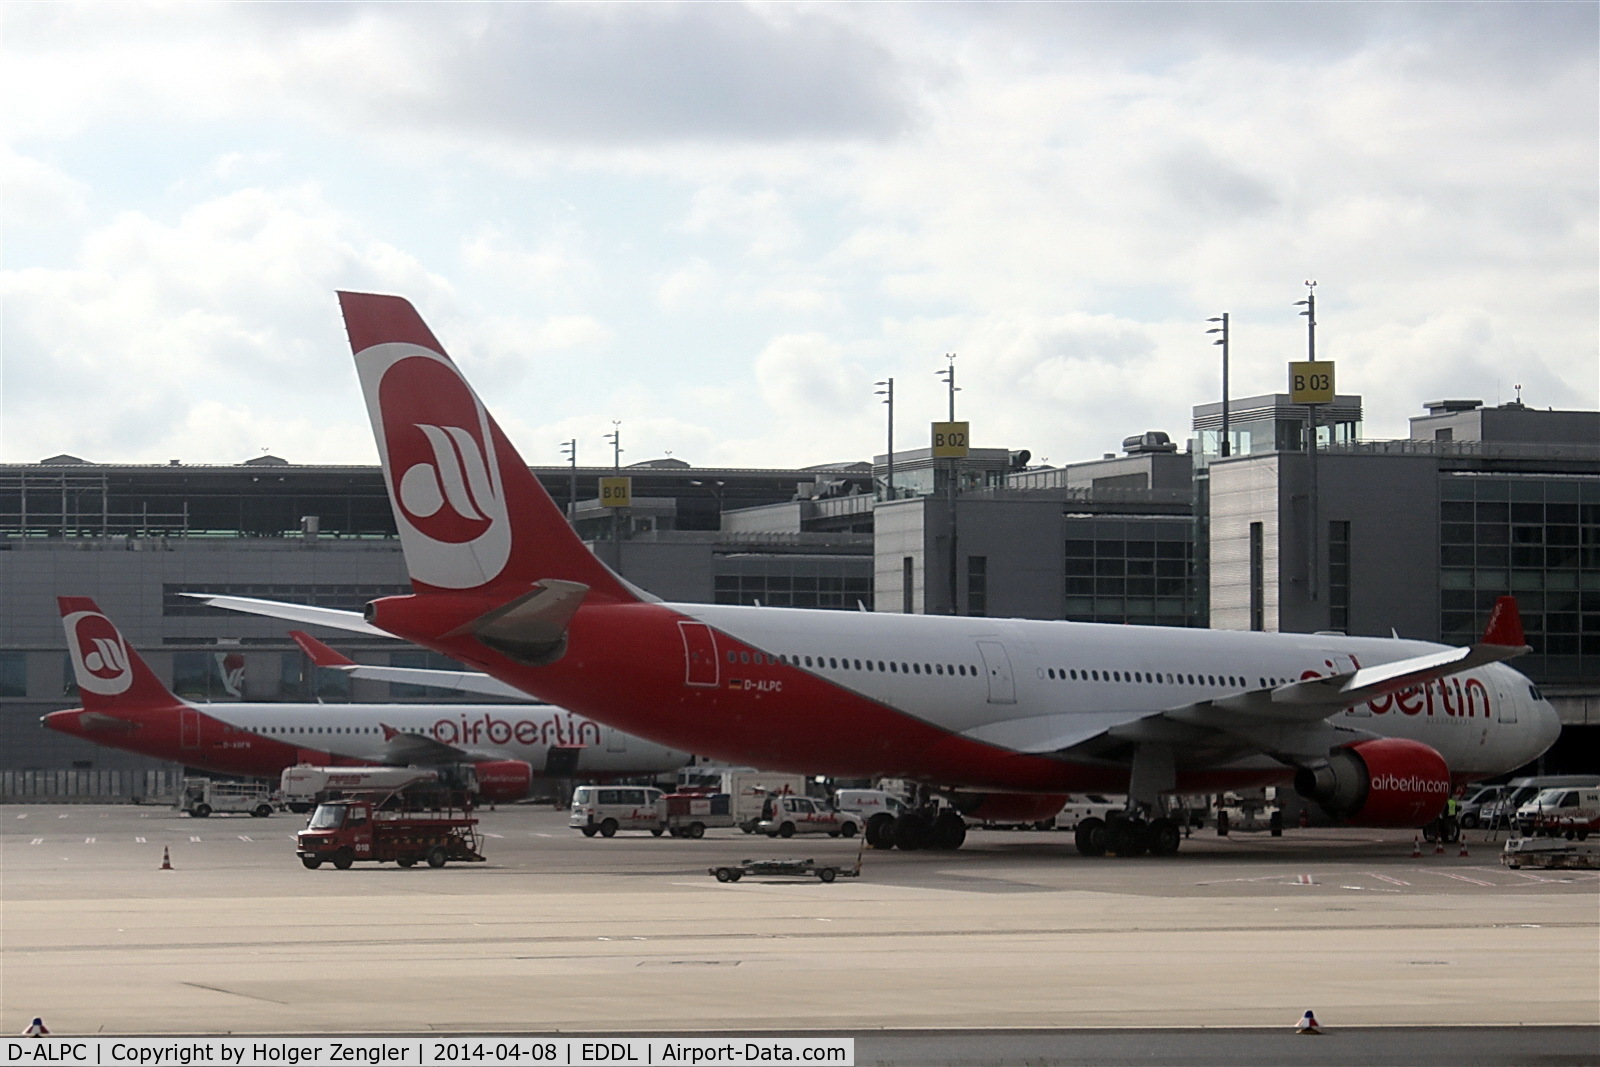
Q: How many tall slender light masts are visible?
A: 6